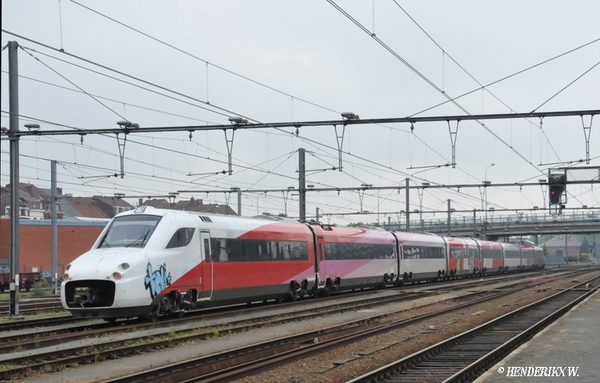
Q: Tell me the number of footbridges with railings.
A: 1